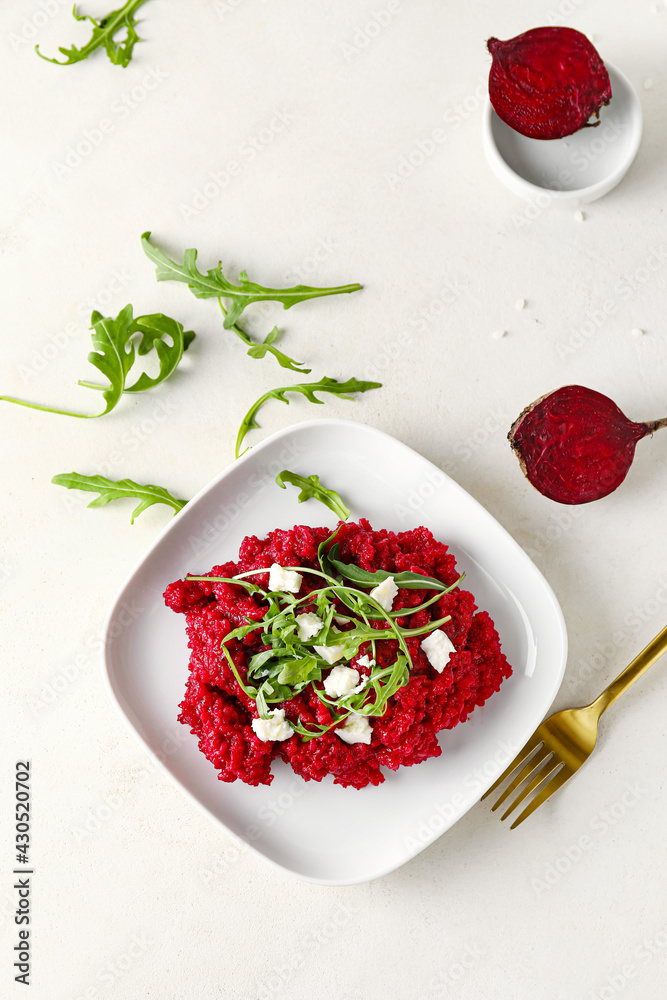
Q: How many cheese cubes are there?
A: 8